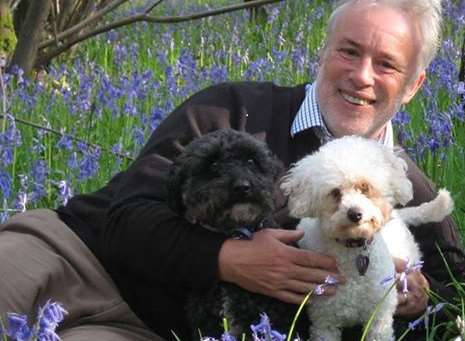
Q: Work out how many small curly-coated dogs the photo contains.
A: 2